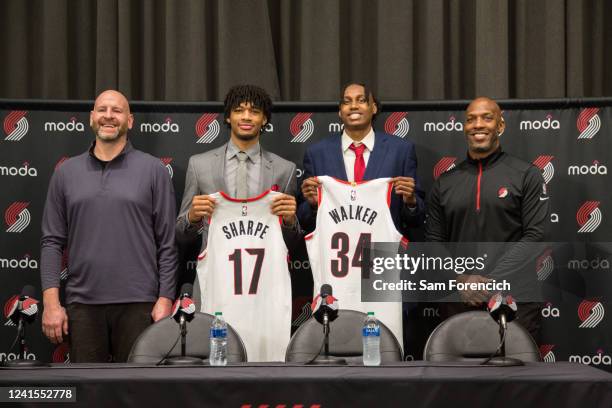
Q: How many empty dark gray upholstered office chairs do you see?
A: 3